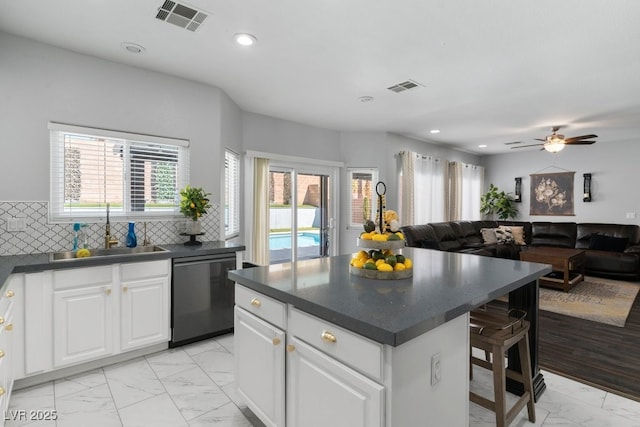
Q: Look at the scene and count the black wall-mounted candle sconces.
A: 2